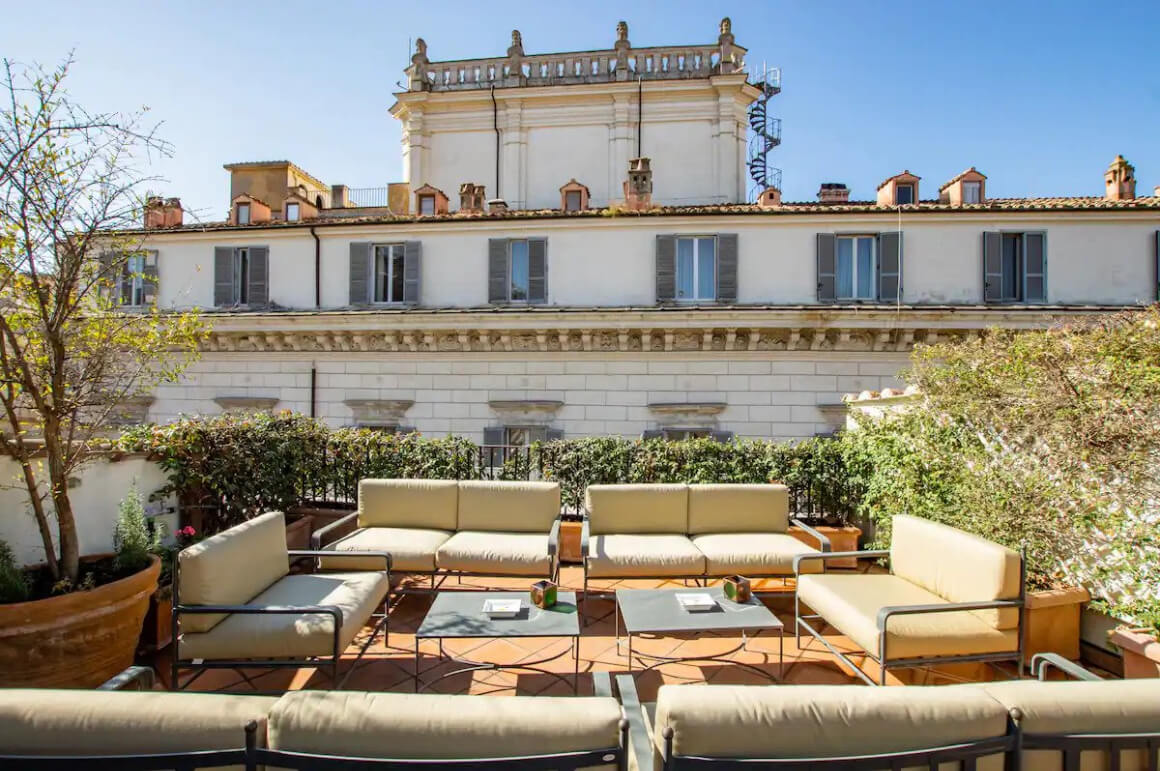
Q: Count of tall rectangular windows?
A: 7